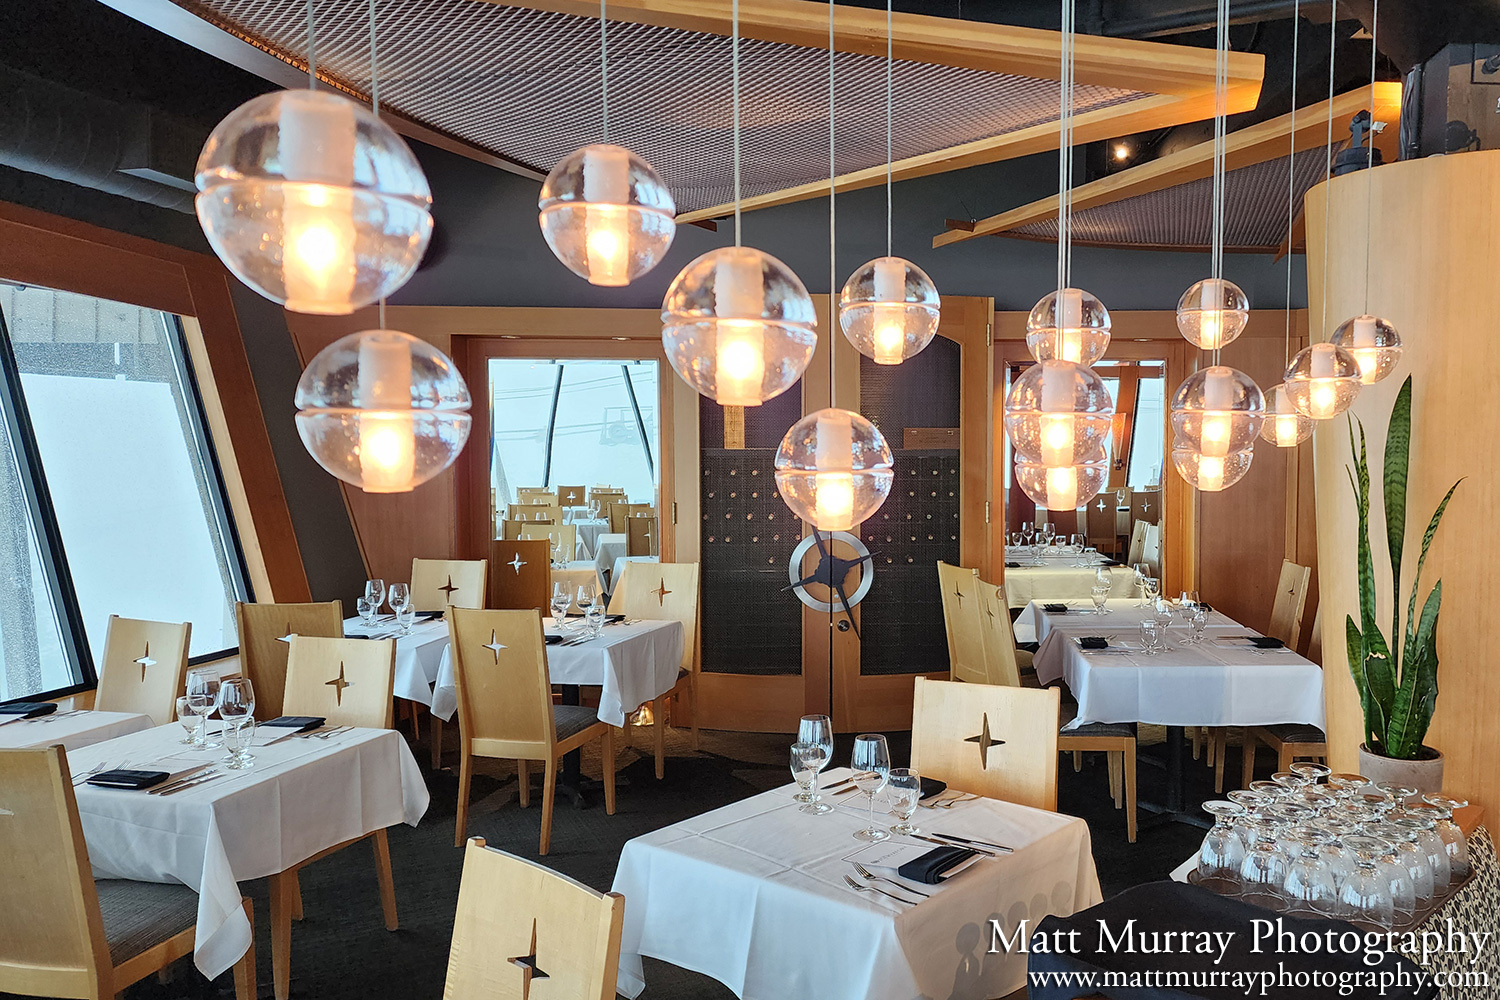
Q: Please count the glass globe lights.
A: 15